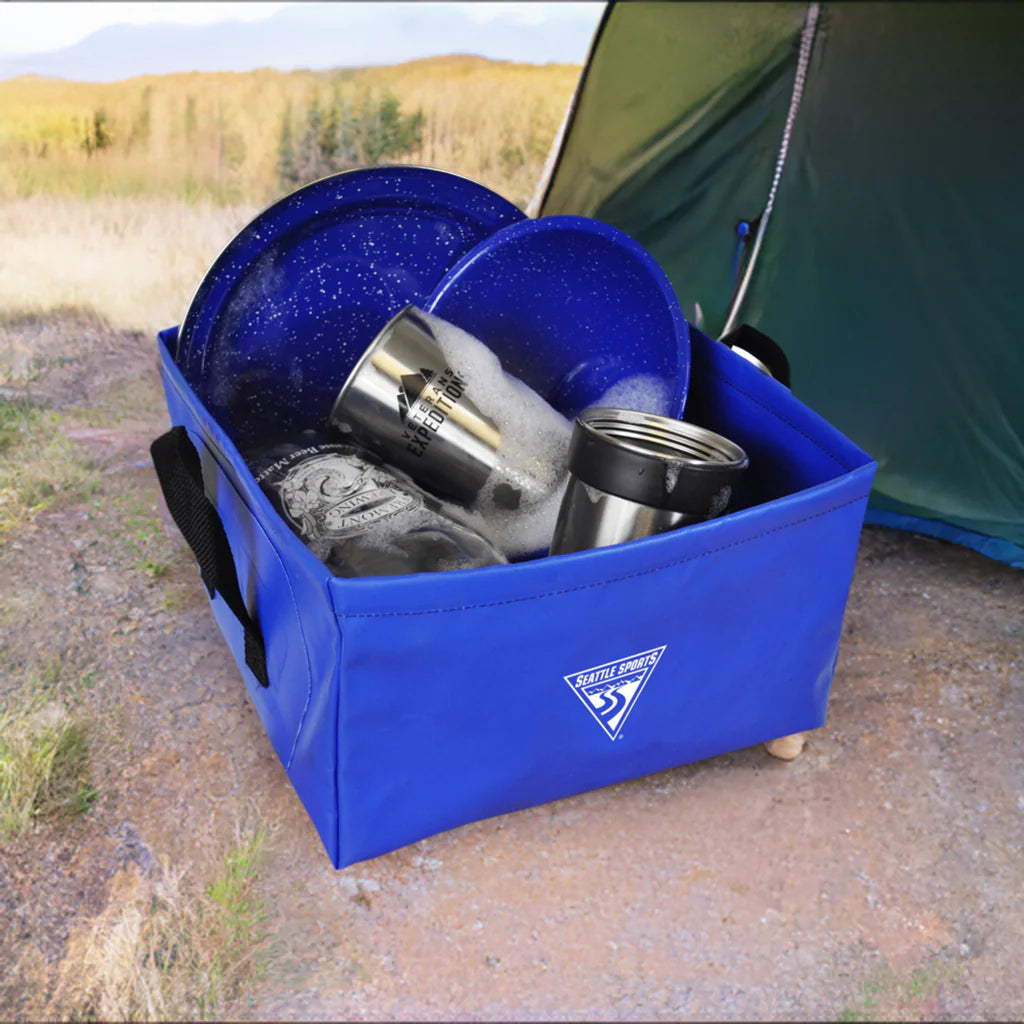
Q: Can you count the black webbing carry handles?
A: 2